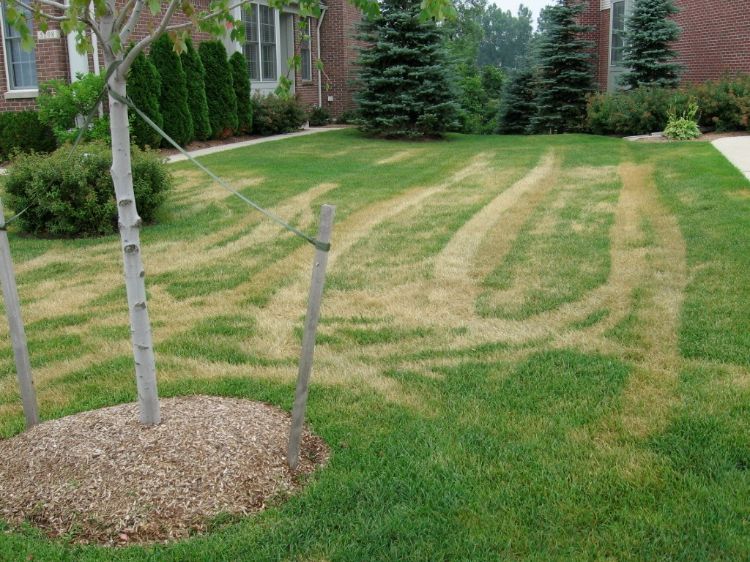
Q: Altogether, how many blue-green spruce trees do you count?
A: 4